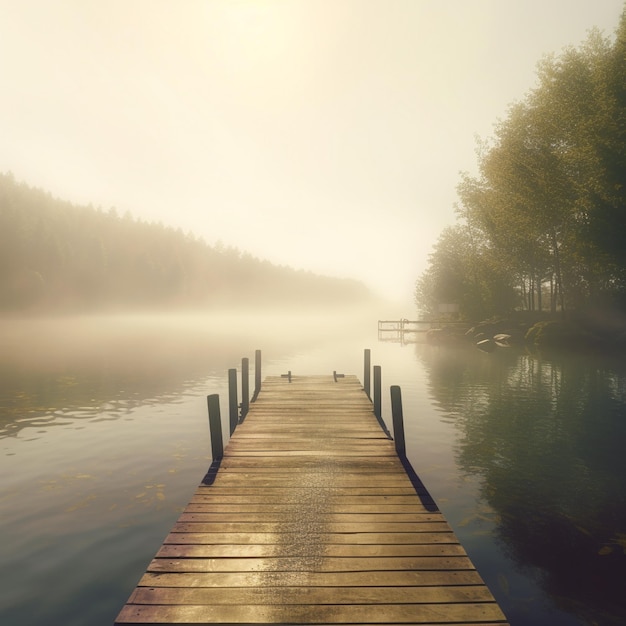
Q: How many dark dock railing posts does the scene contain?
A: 7